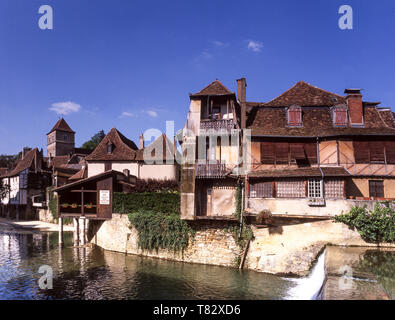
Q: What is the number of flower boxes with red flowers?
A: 3